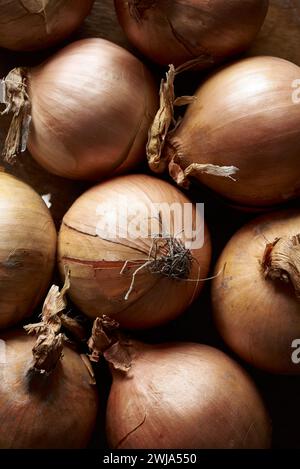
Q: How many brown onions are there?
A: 9